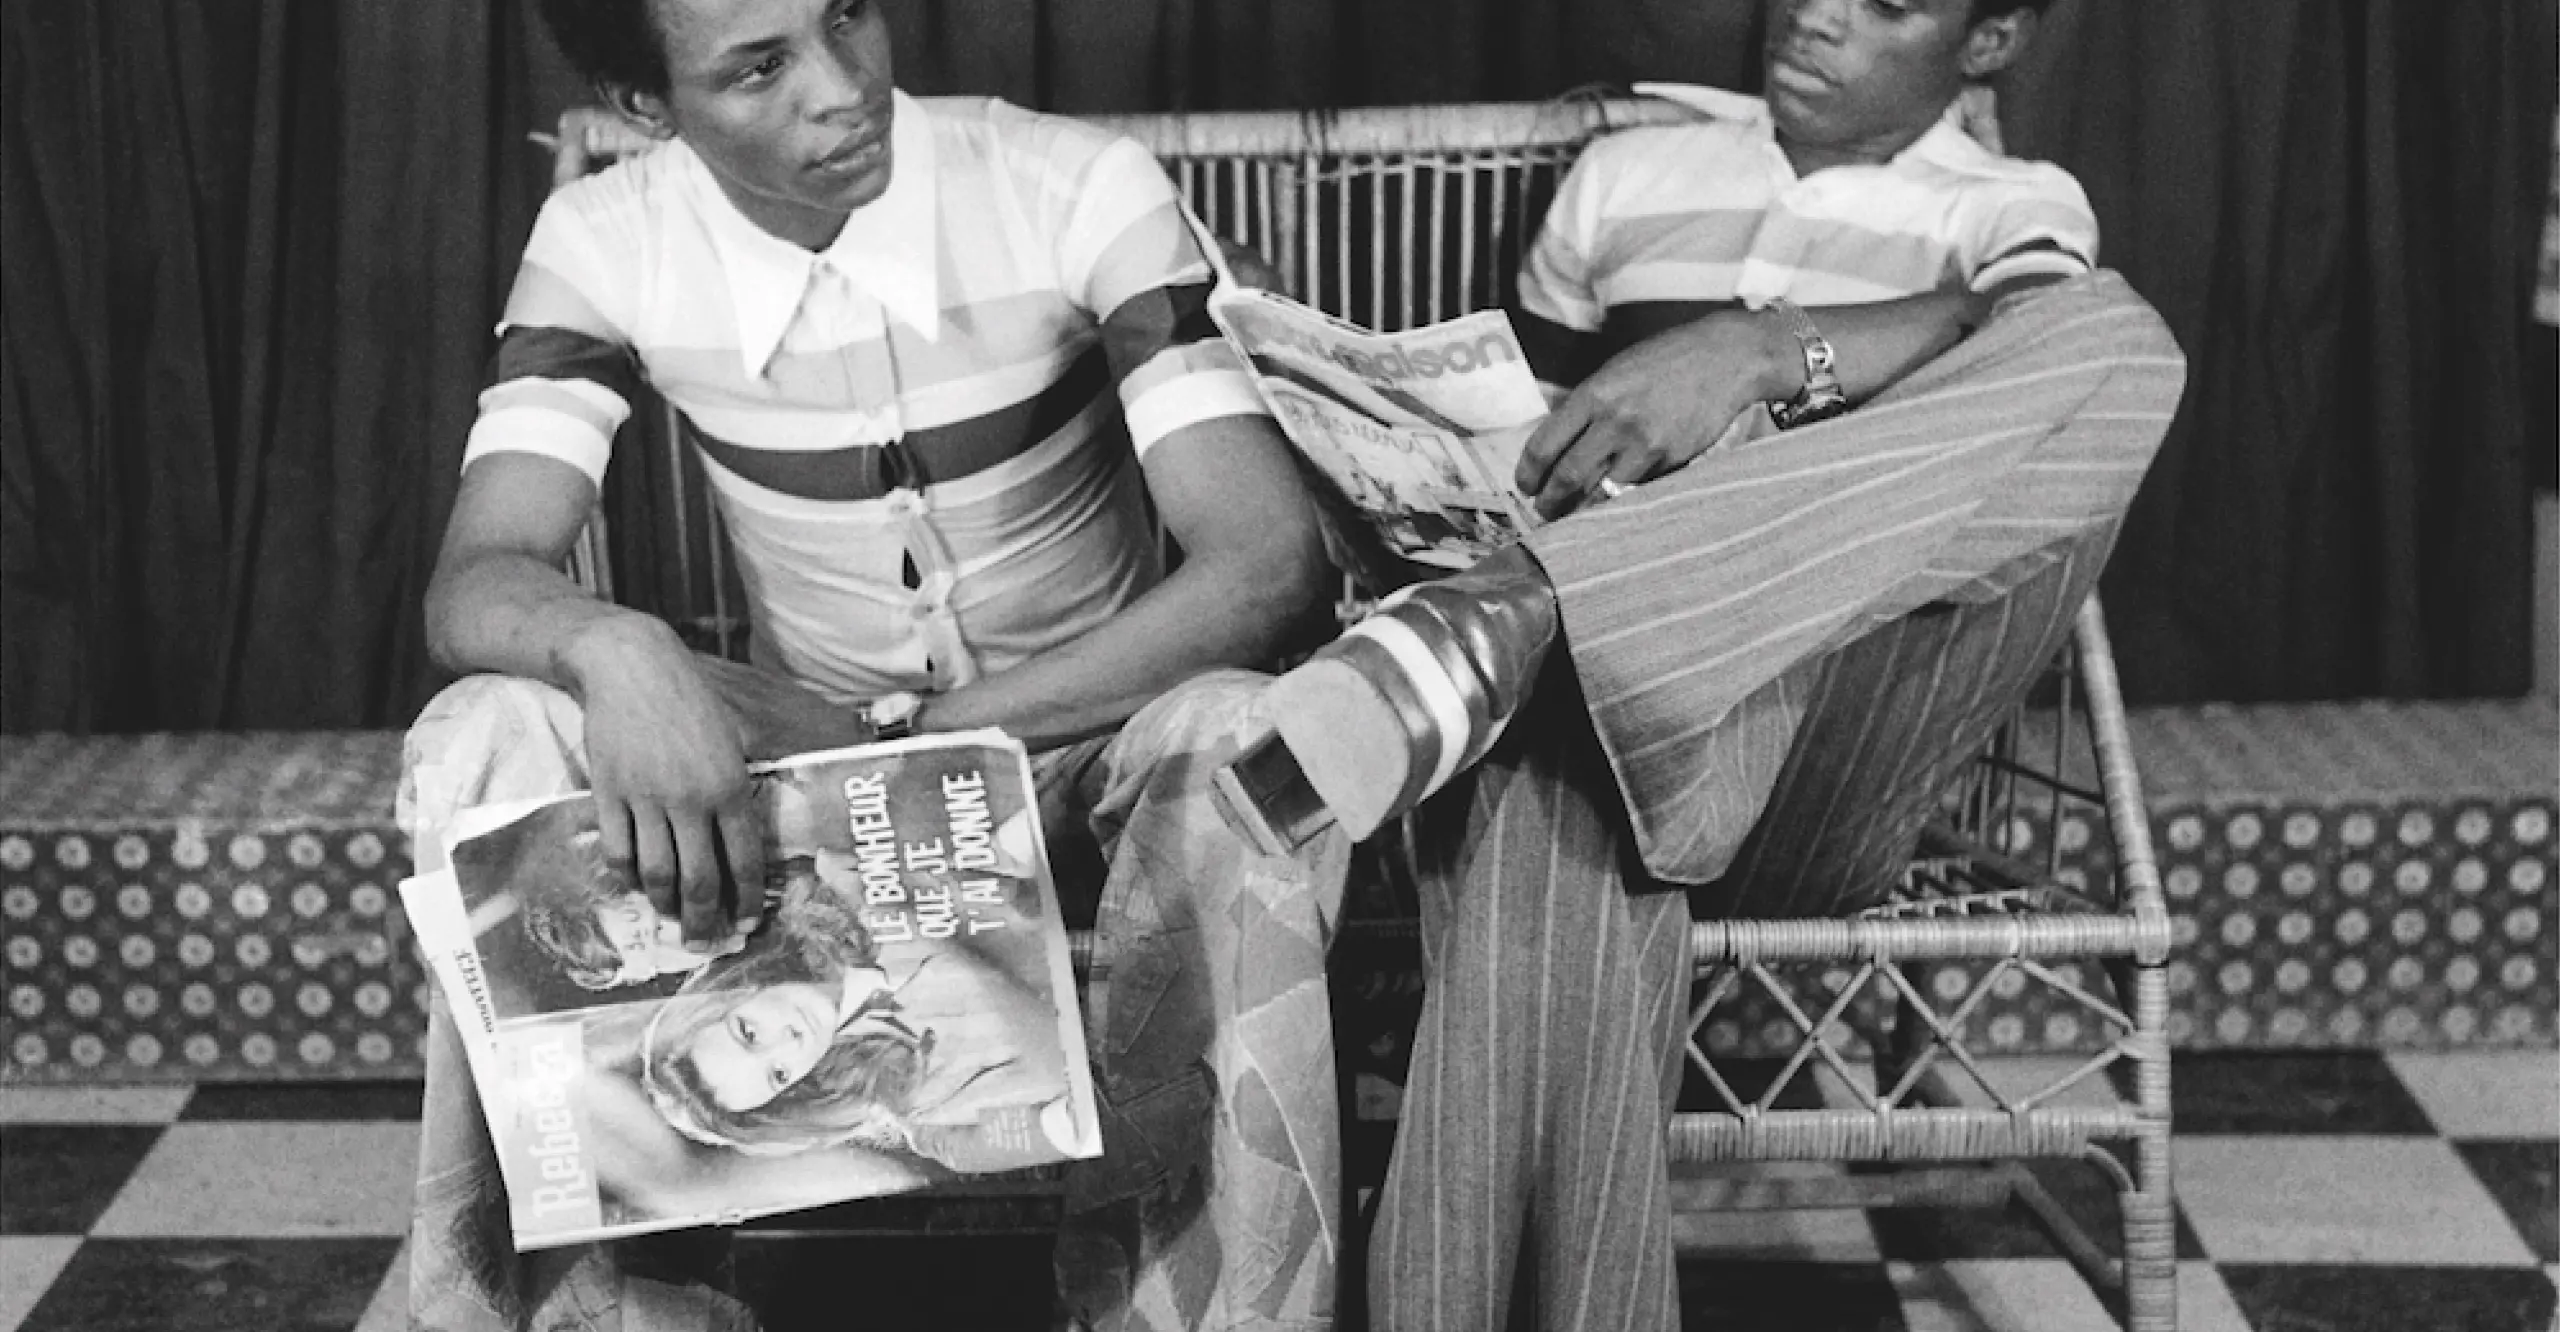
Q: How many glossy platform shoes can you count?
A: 1